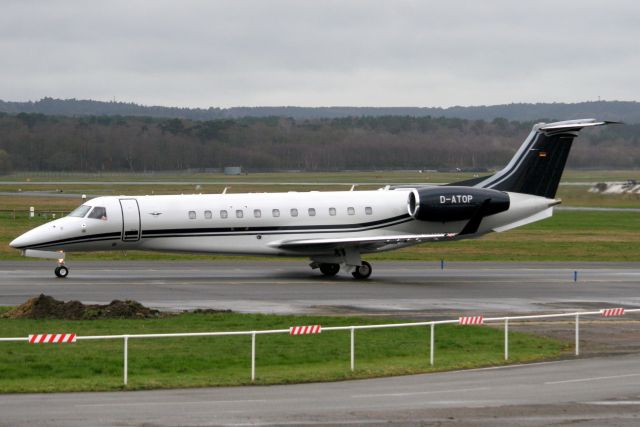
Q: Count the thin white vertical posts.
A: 6